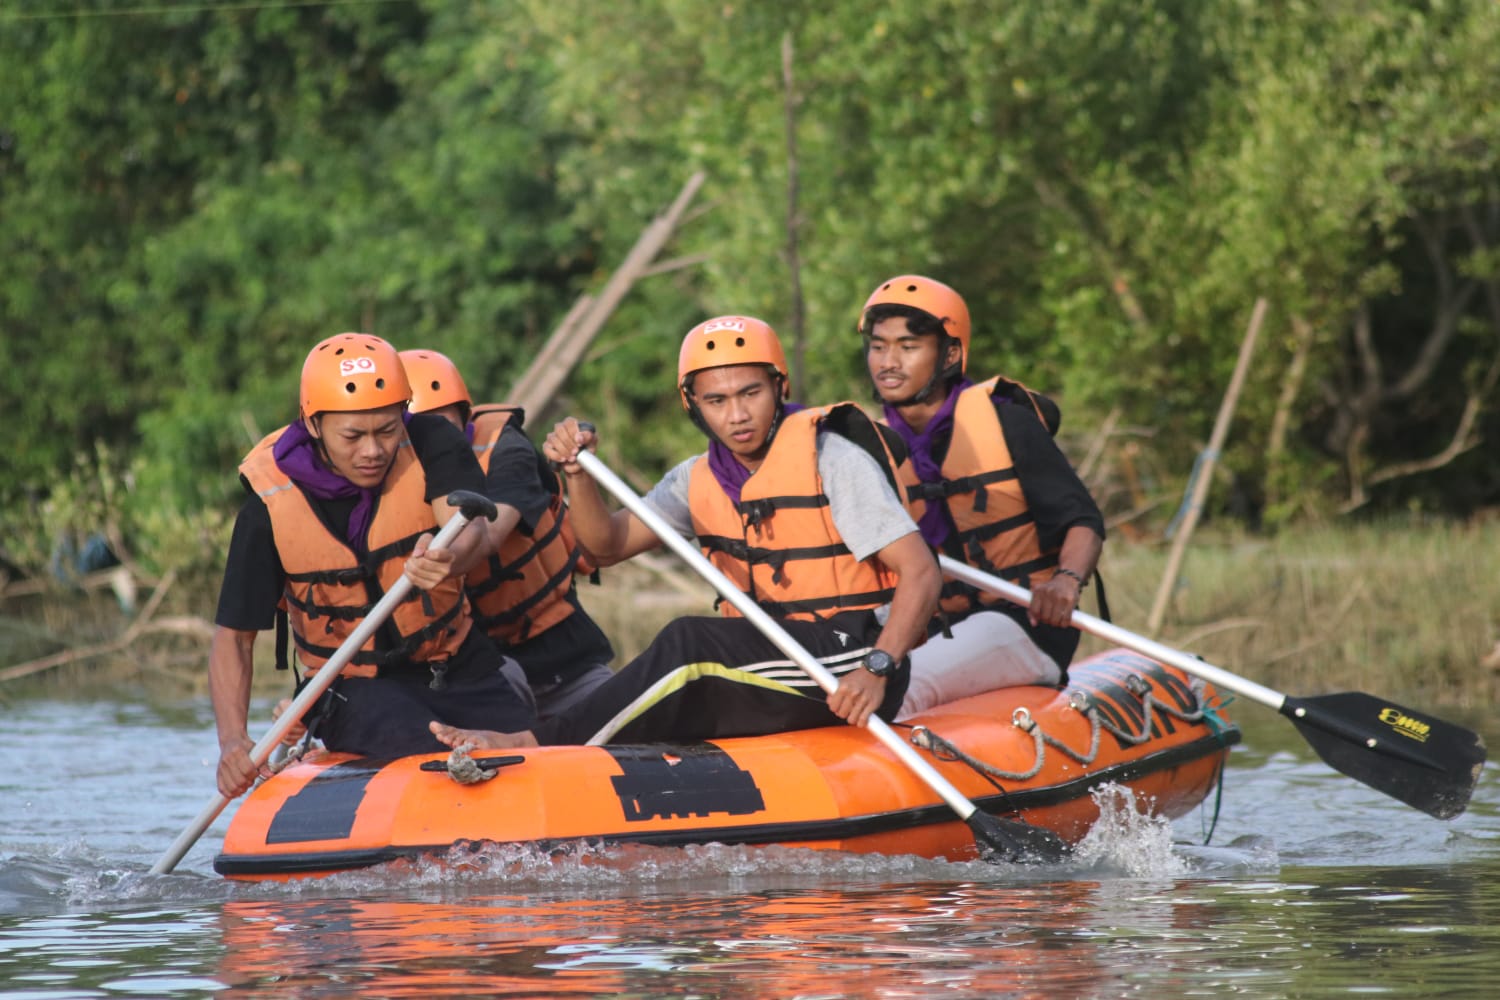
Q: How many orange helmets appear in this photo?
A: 4